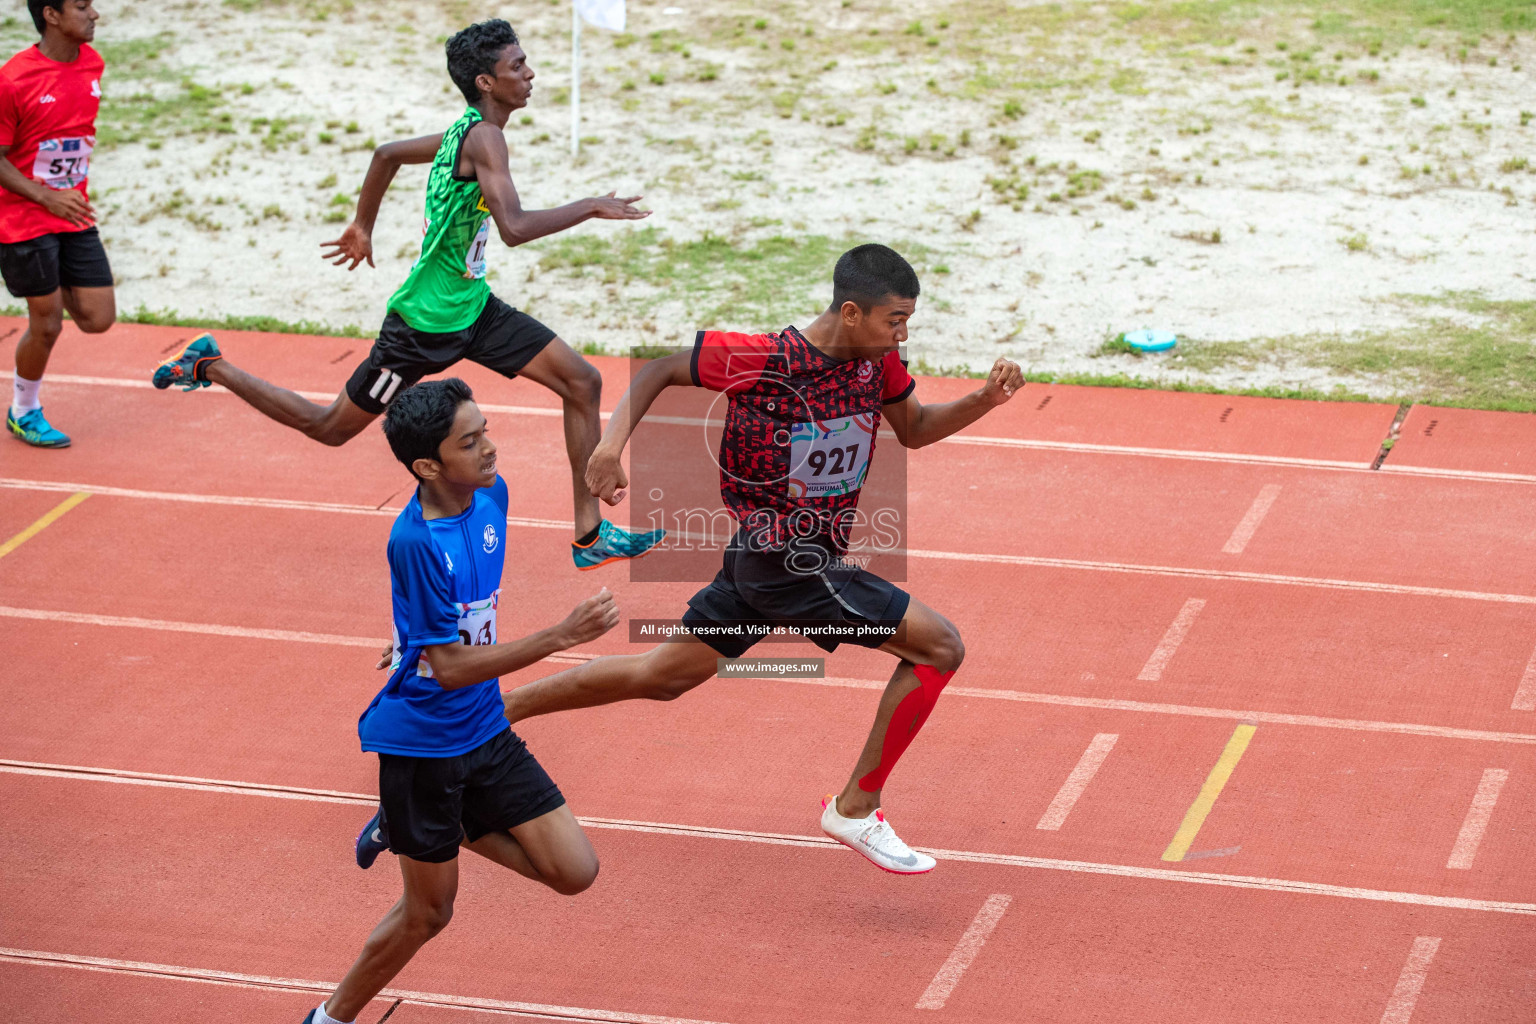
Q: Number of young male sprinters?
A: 4